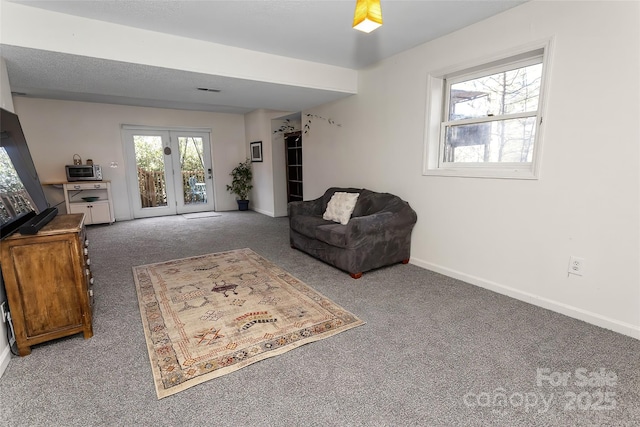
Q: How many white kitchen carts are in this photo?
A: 1